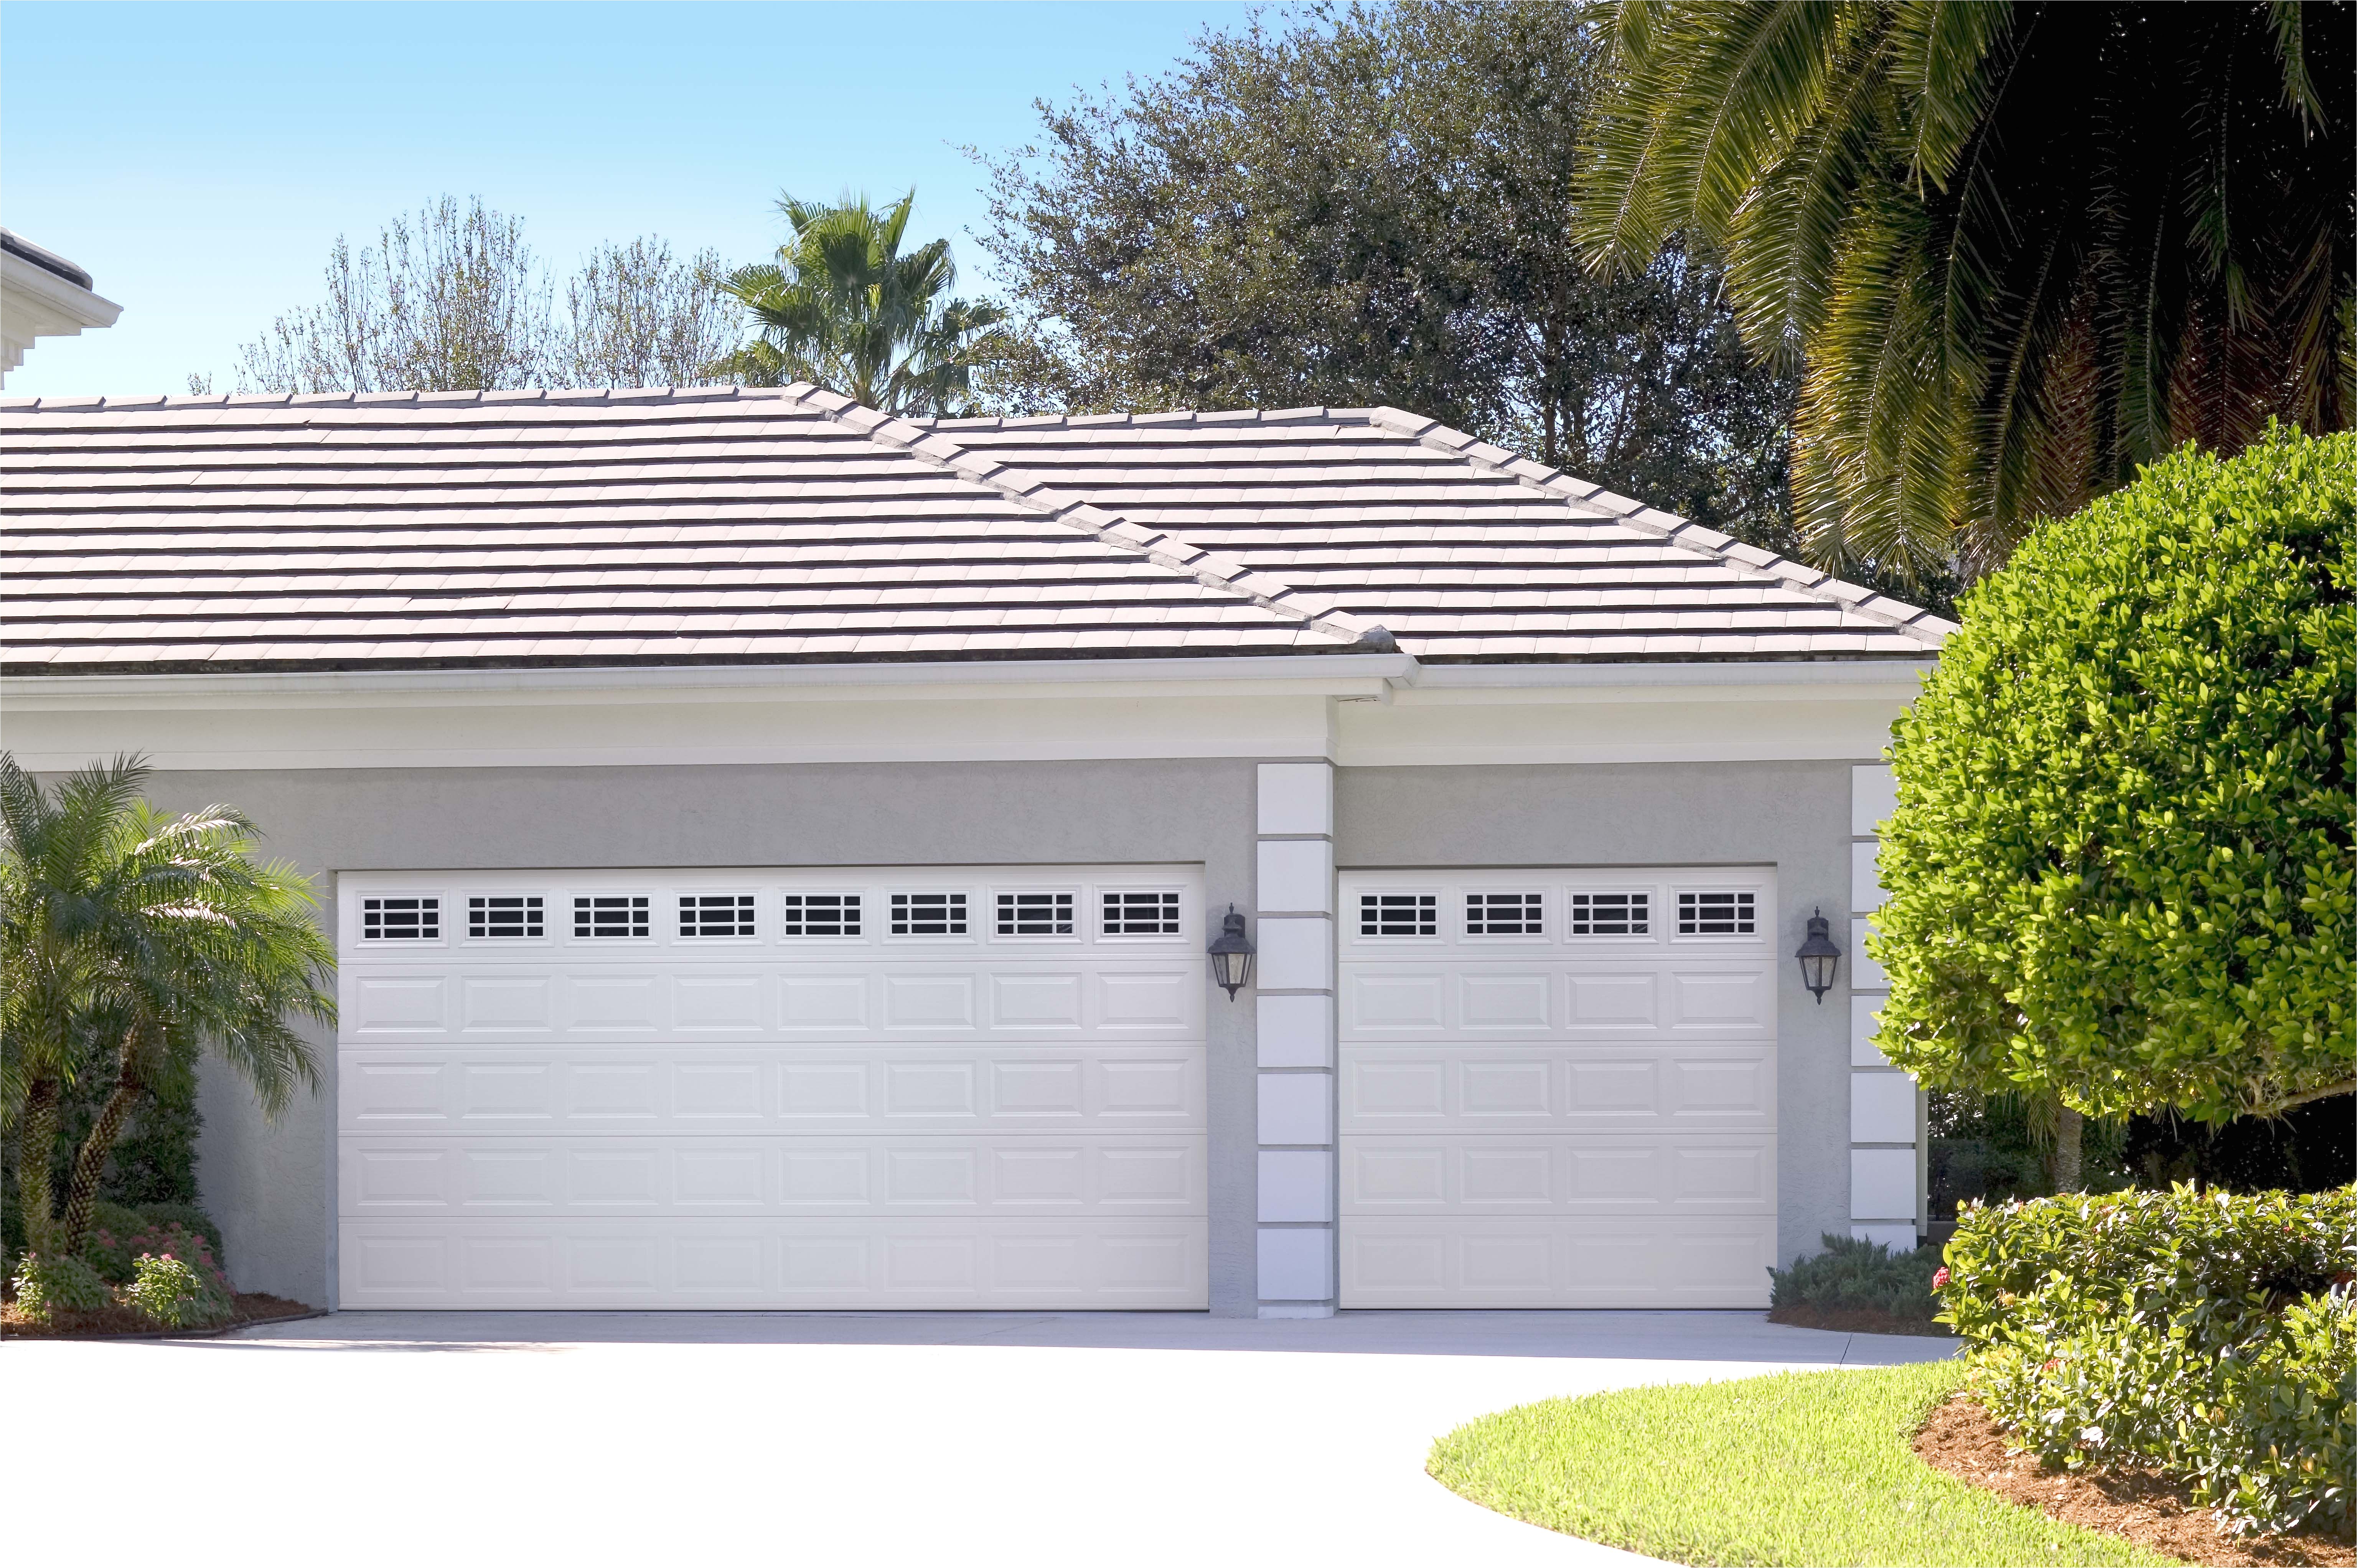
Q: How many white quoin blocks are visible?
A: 14